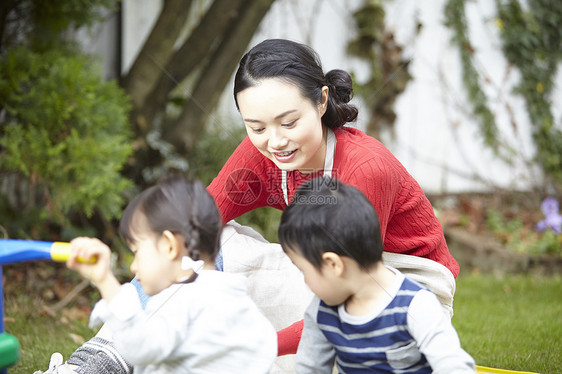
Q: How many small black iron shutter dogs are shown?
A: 0